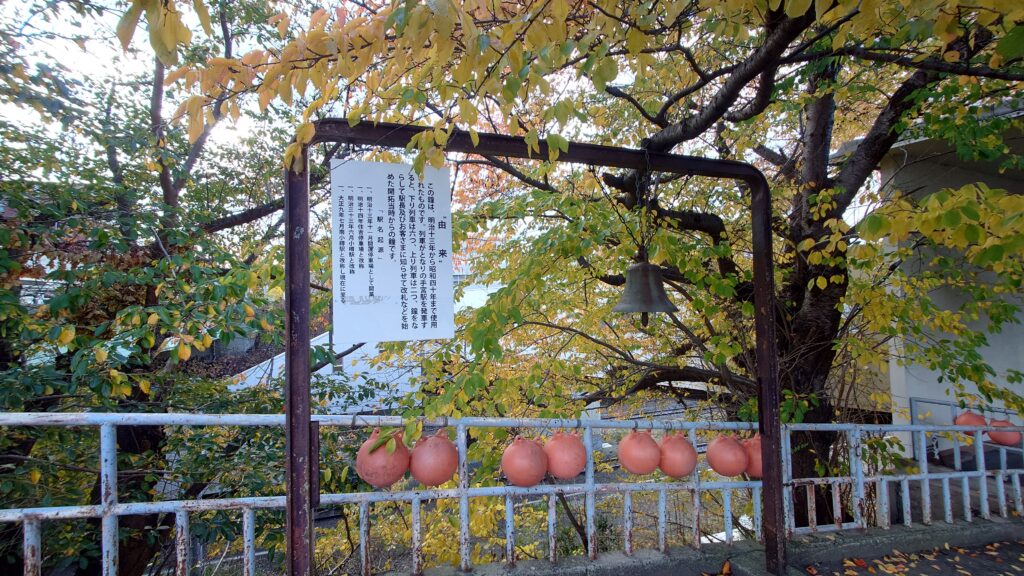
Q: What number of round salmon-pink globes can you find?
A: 10